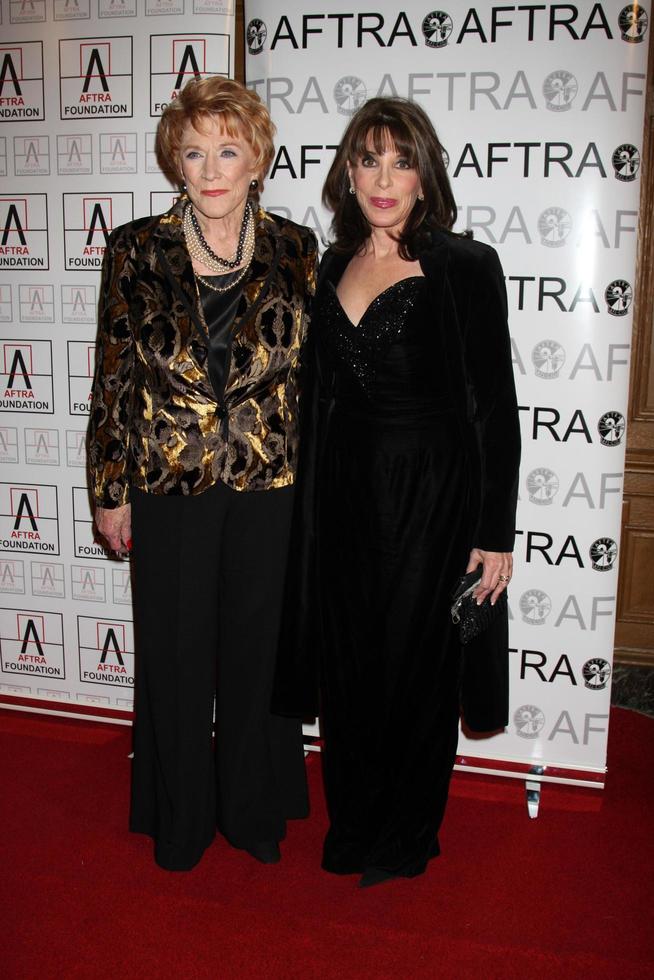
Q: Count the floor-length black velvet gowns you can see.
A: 1